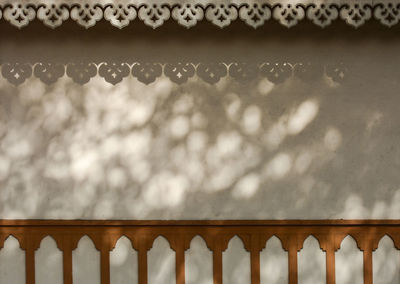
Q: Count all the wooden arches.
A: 11